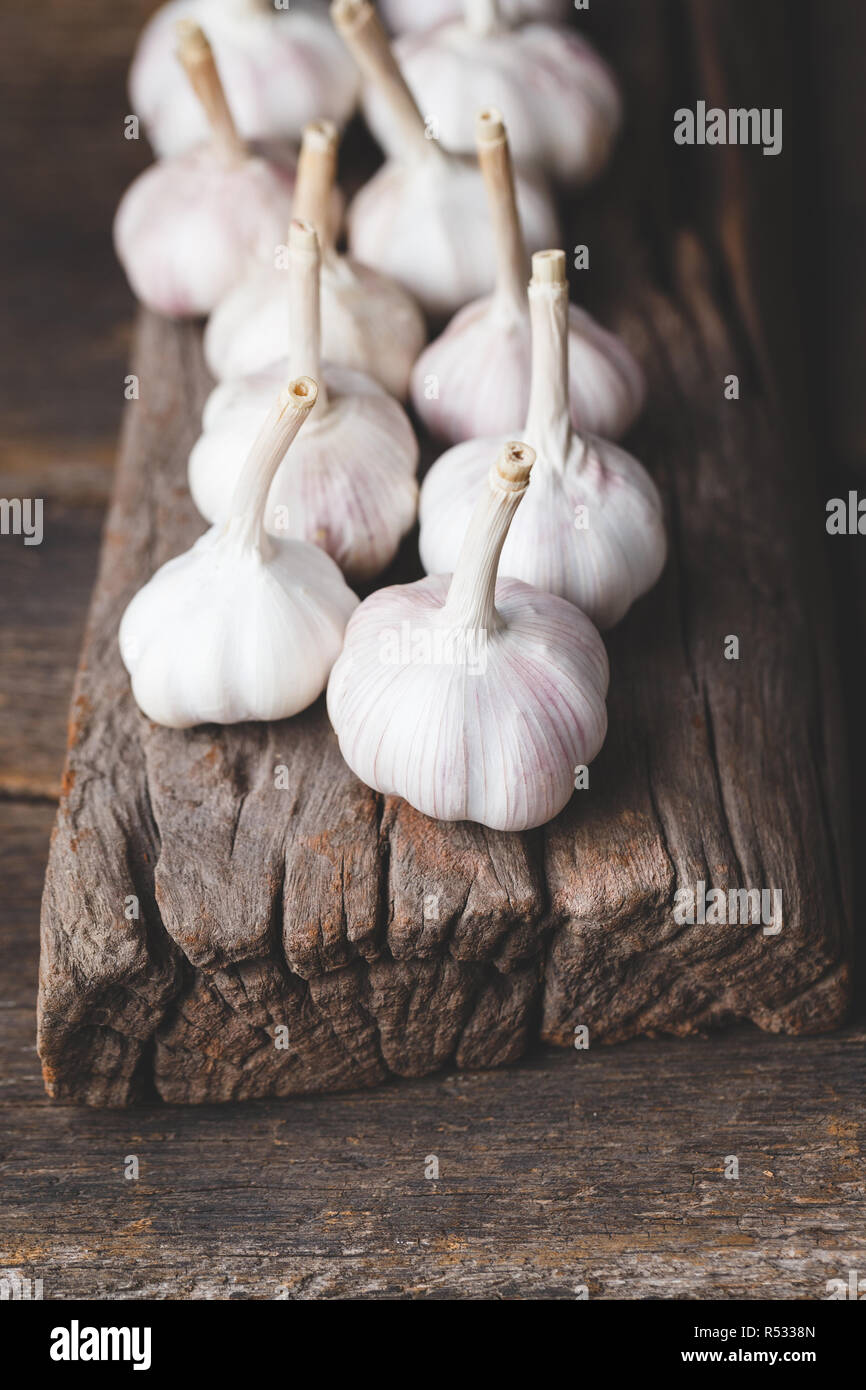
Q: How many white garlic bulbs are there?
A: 11